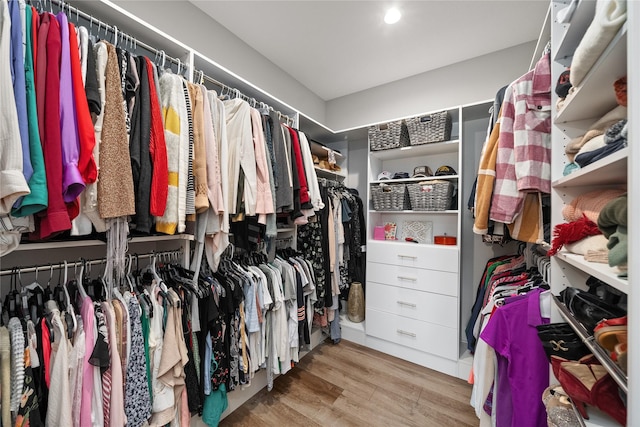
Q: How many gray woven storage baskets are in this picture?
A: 4